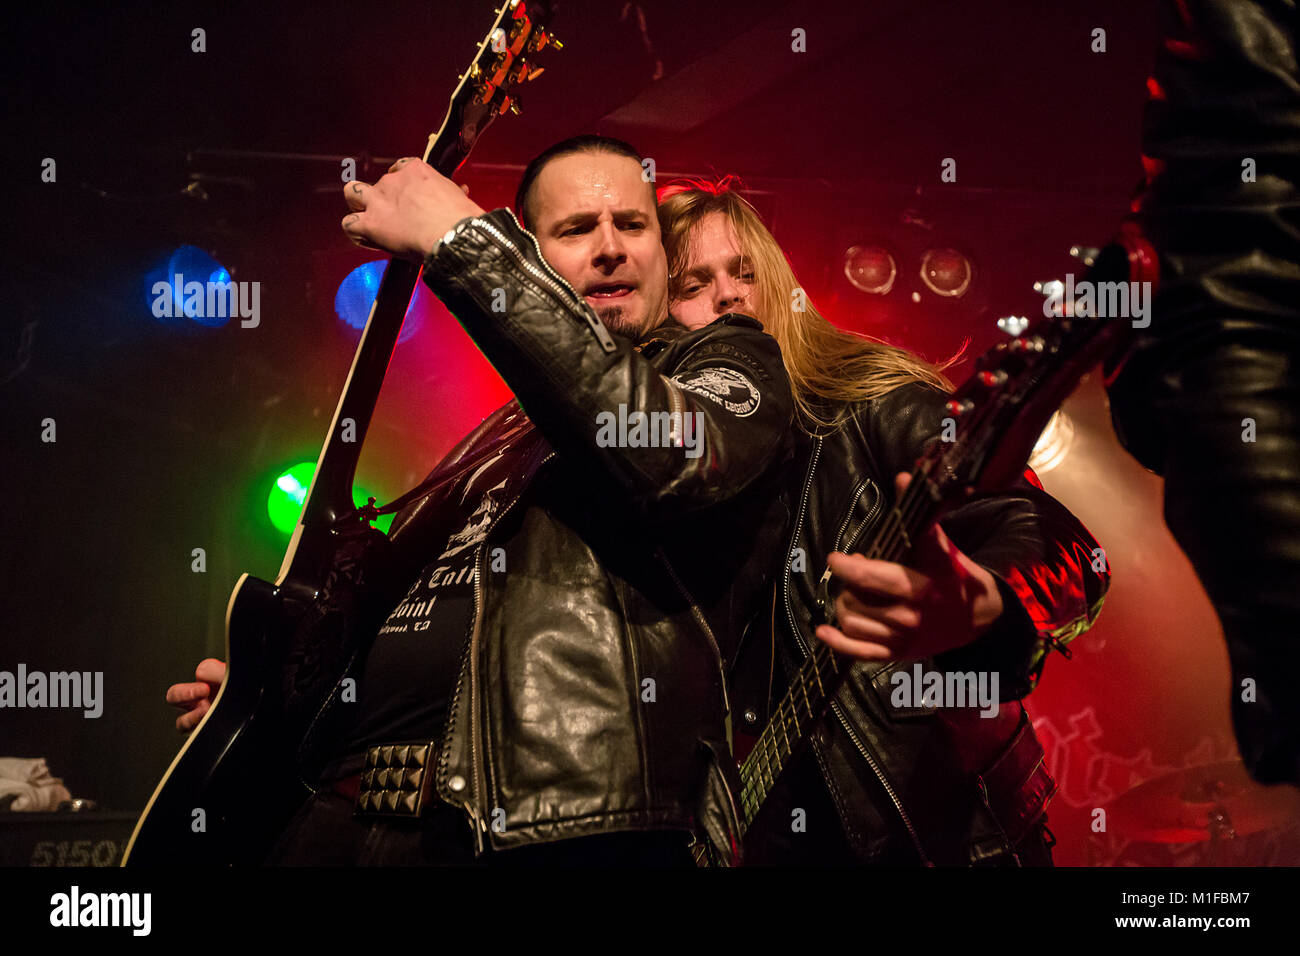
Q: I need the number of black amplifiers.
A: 1